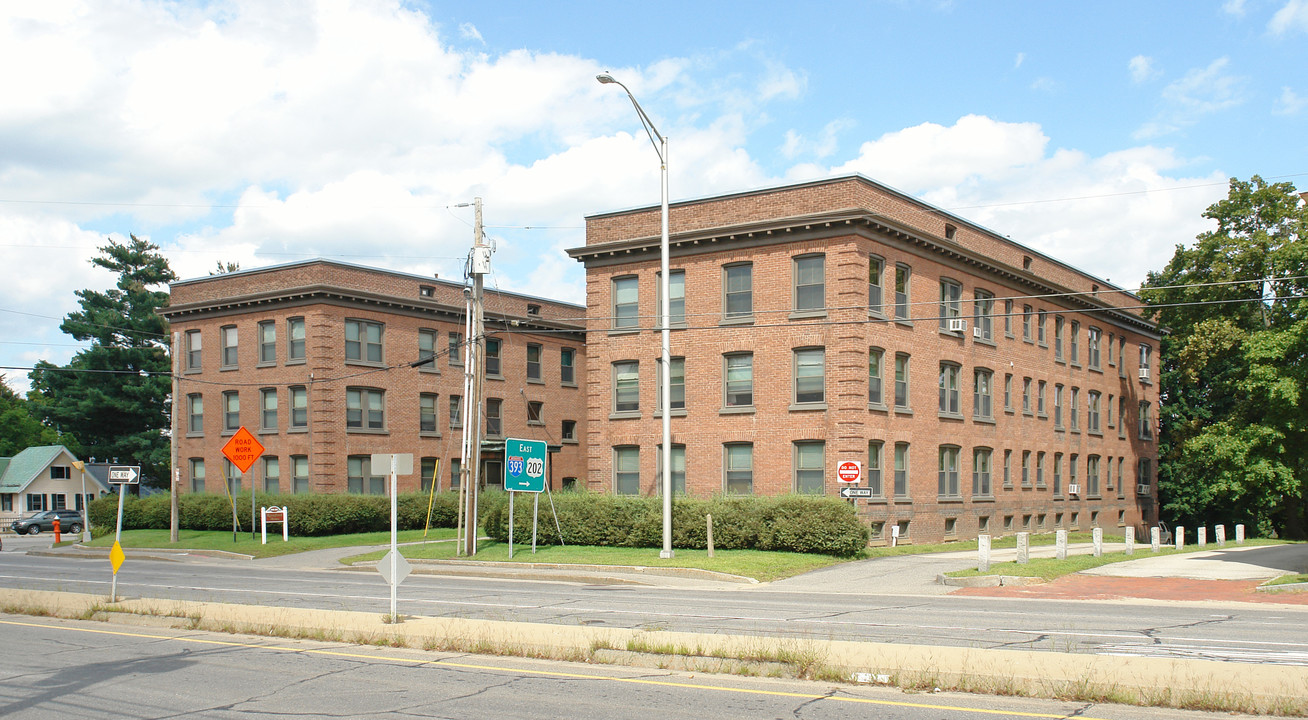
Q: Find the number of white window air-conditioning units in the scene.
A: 5